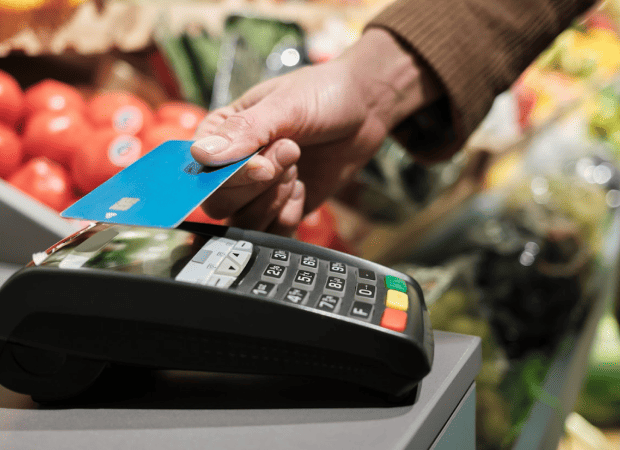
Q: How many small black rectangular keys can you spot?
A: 12